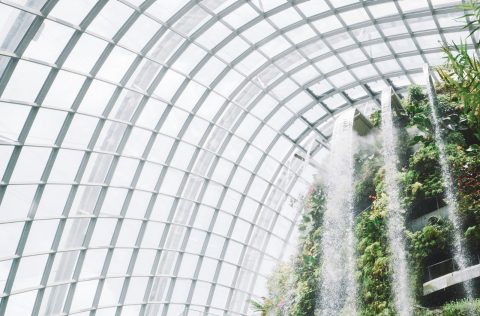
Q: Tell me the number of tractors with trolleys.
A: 0